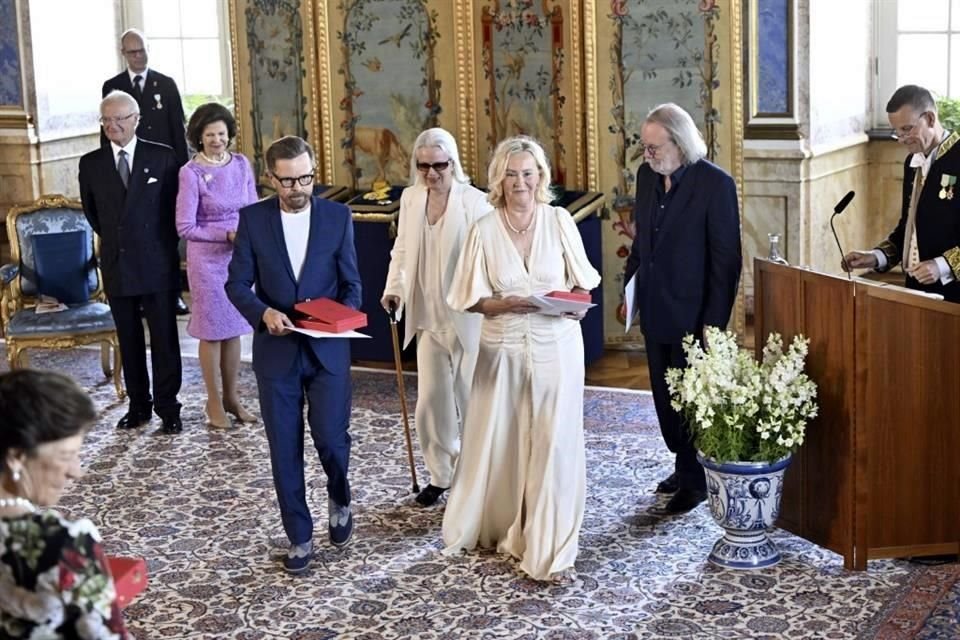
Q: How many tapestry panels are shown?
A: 4